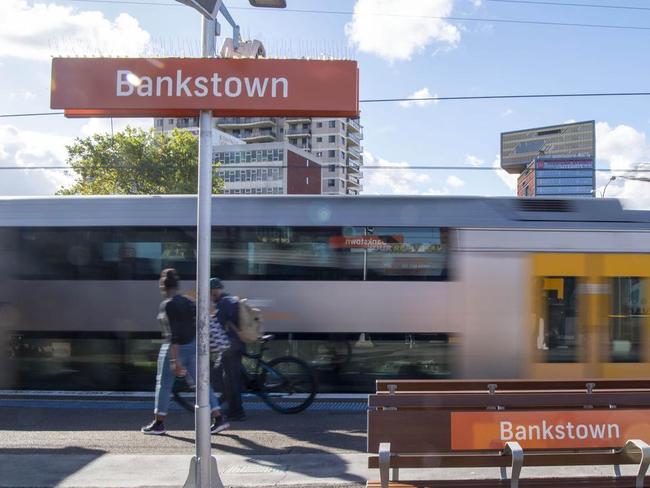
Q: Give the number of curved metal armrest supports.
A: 3